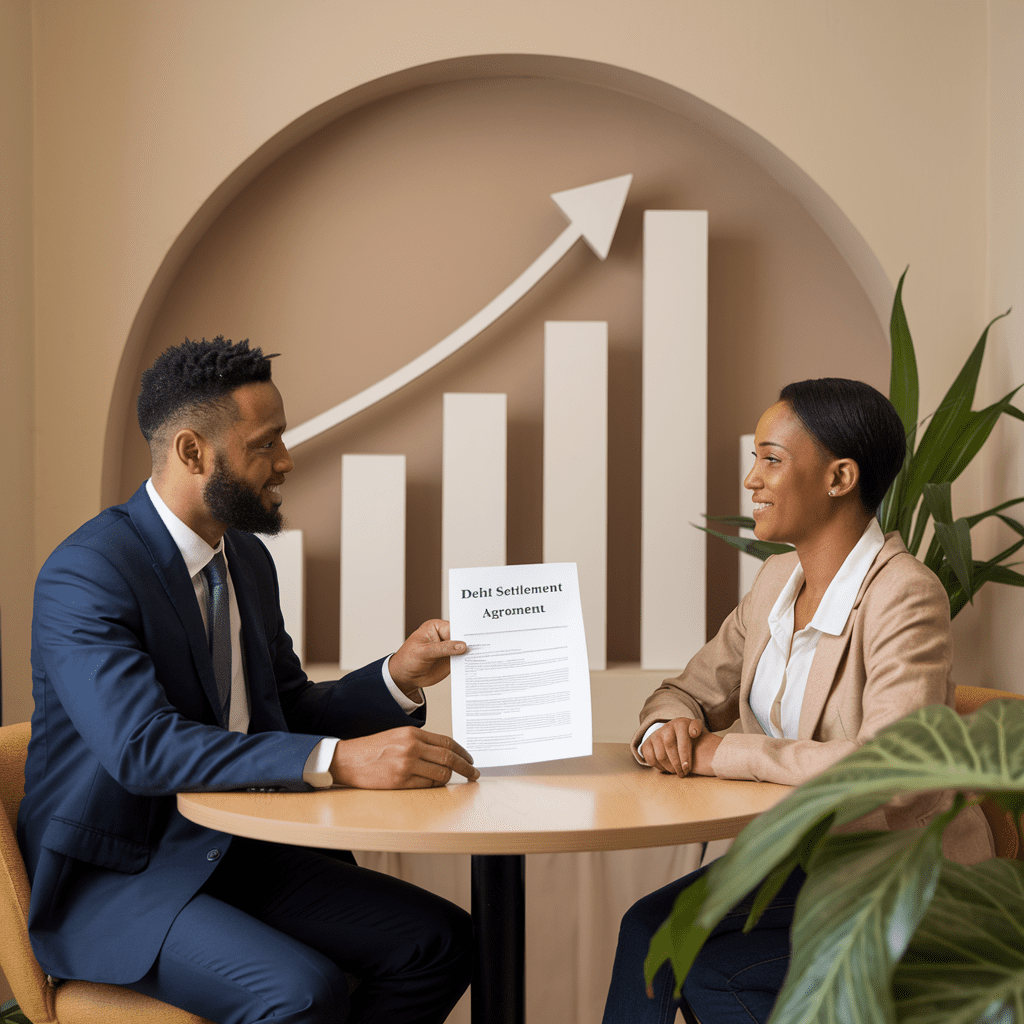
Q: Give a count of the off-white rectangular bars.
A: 6